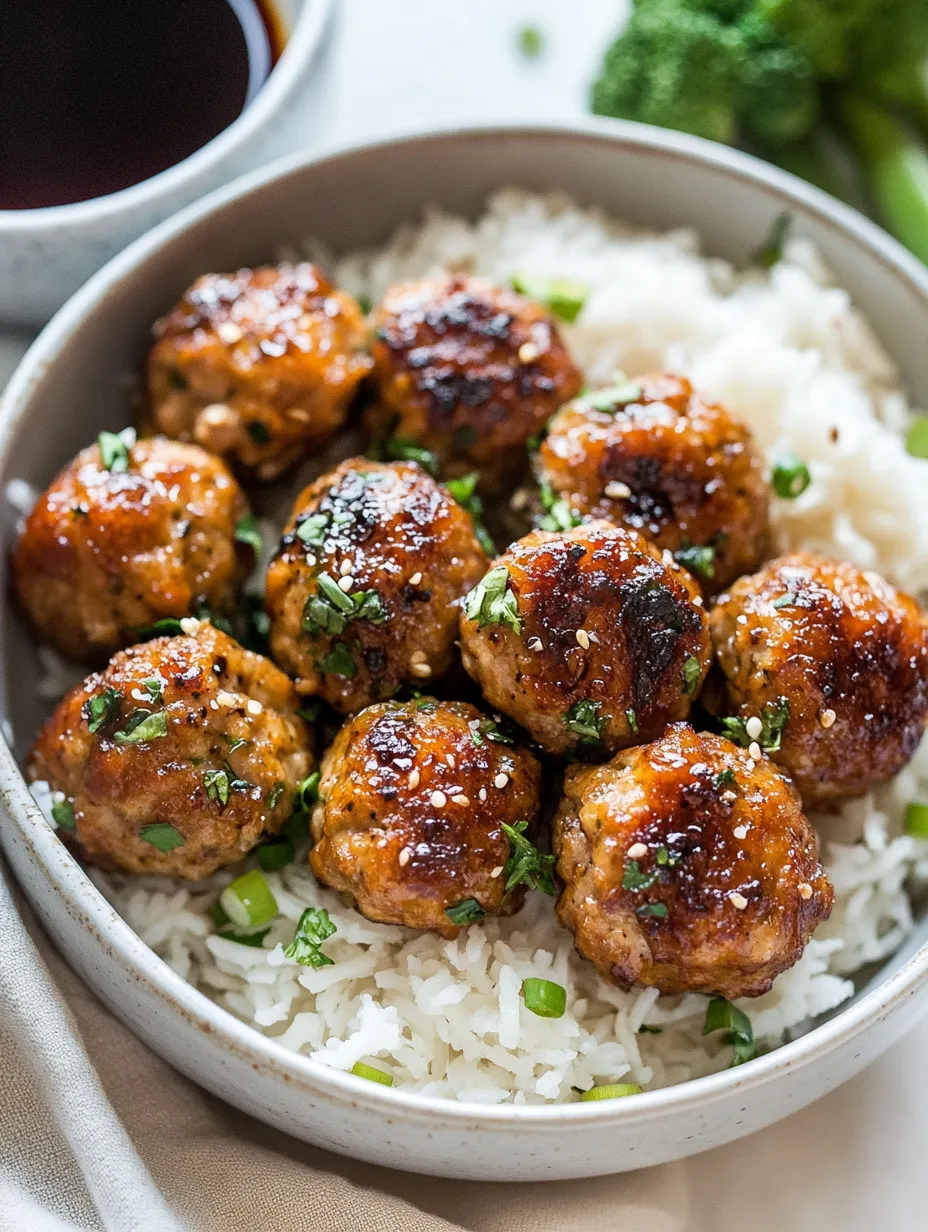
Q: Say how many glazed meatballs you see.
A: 10